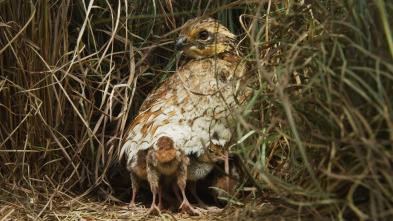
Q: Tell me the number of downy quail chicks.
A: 4